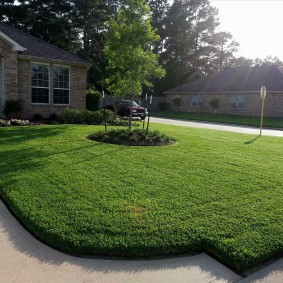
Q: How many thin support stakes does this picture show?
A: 3